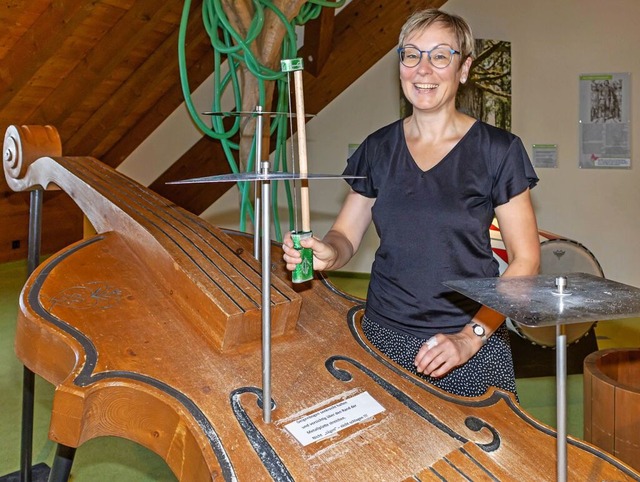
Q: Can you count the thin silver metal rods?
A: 3